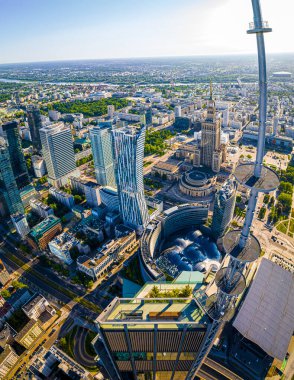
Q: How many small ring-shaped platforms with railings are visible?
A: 5